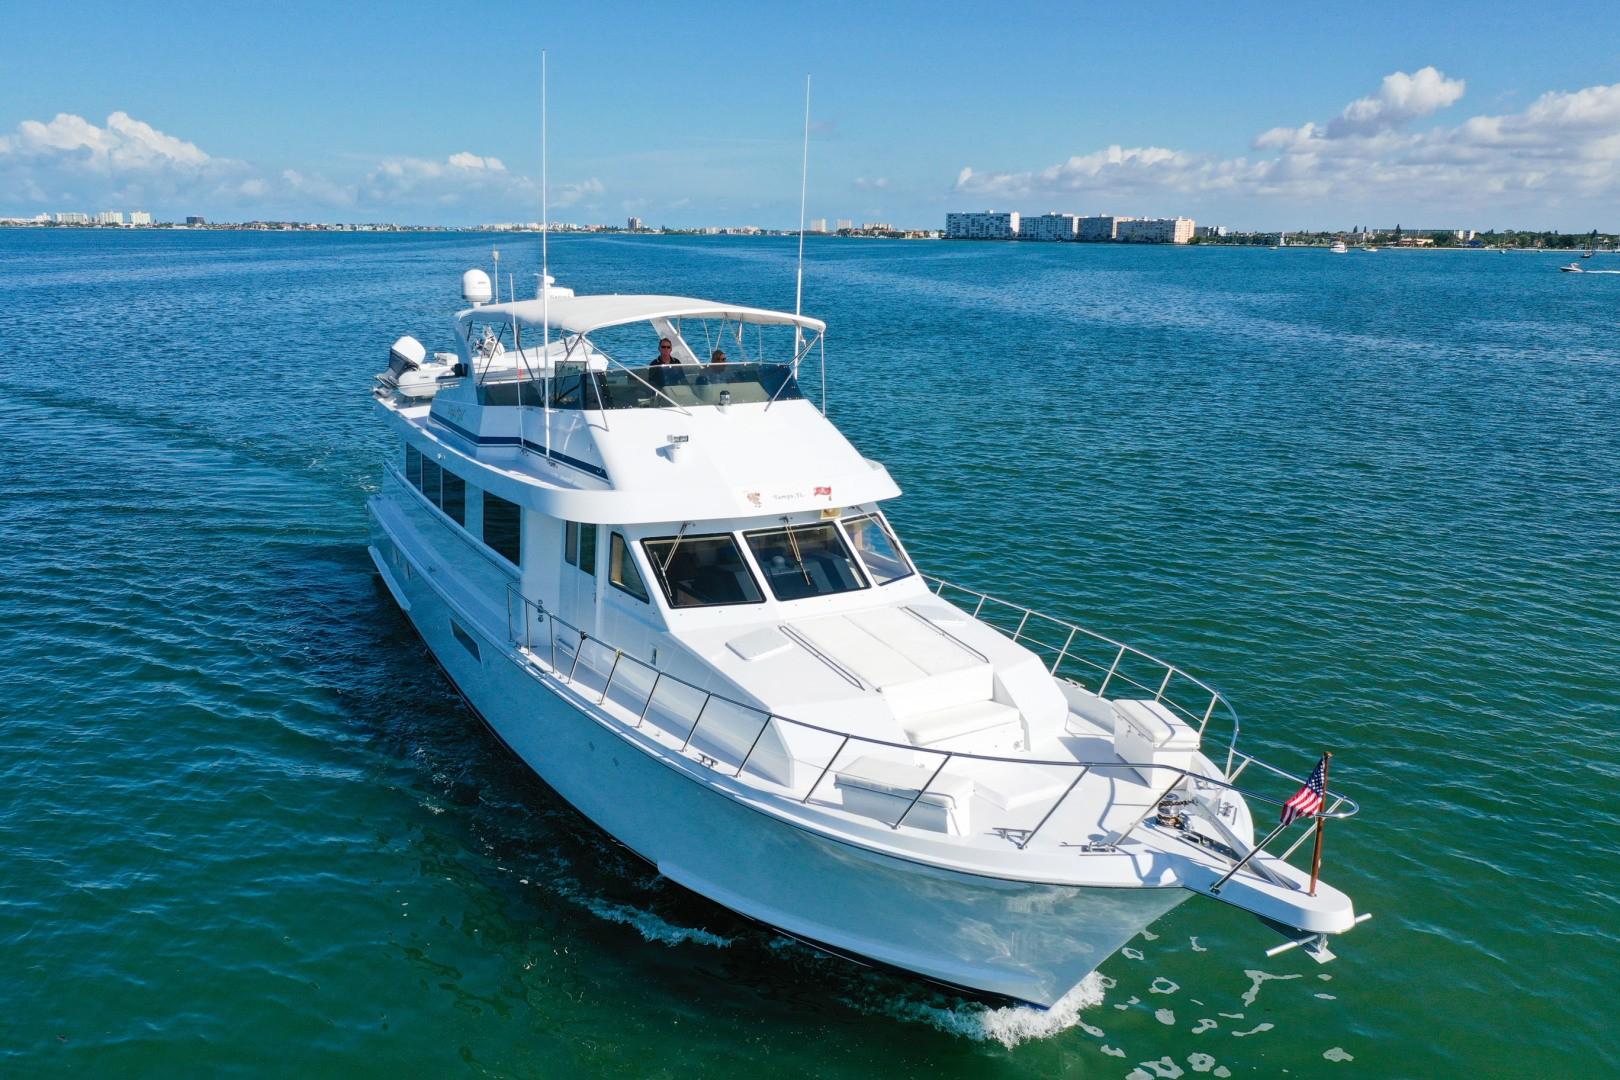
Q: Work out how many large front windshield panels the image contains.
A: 3